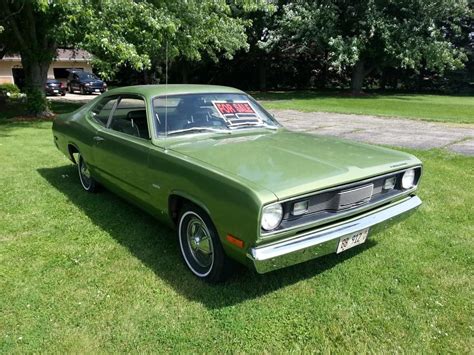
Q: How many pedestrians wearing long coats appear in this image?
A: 0